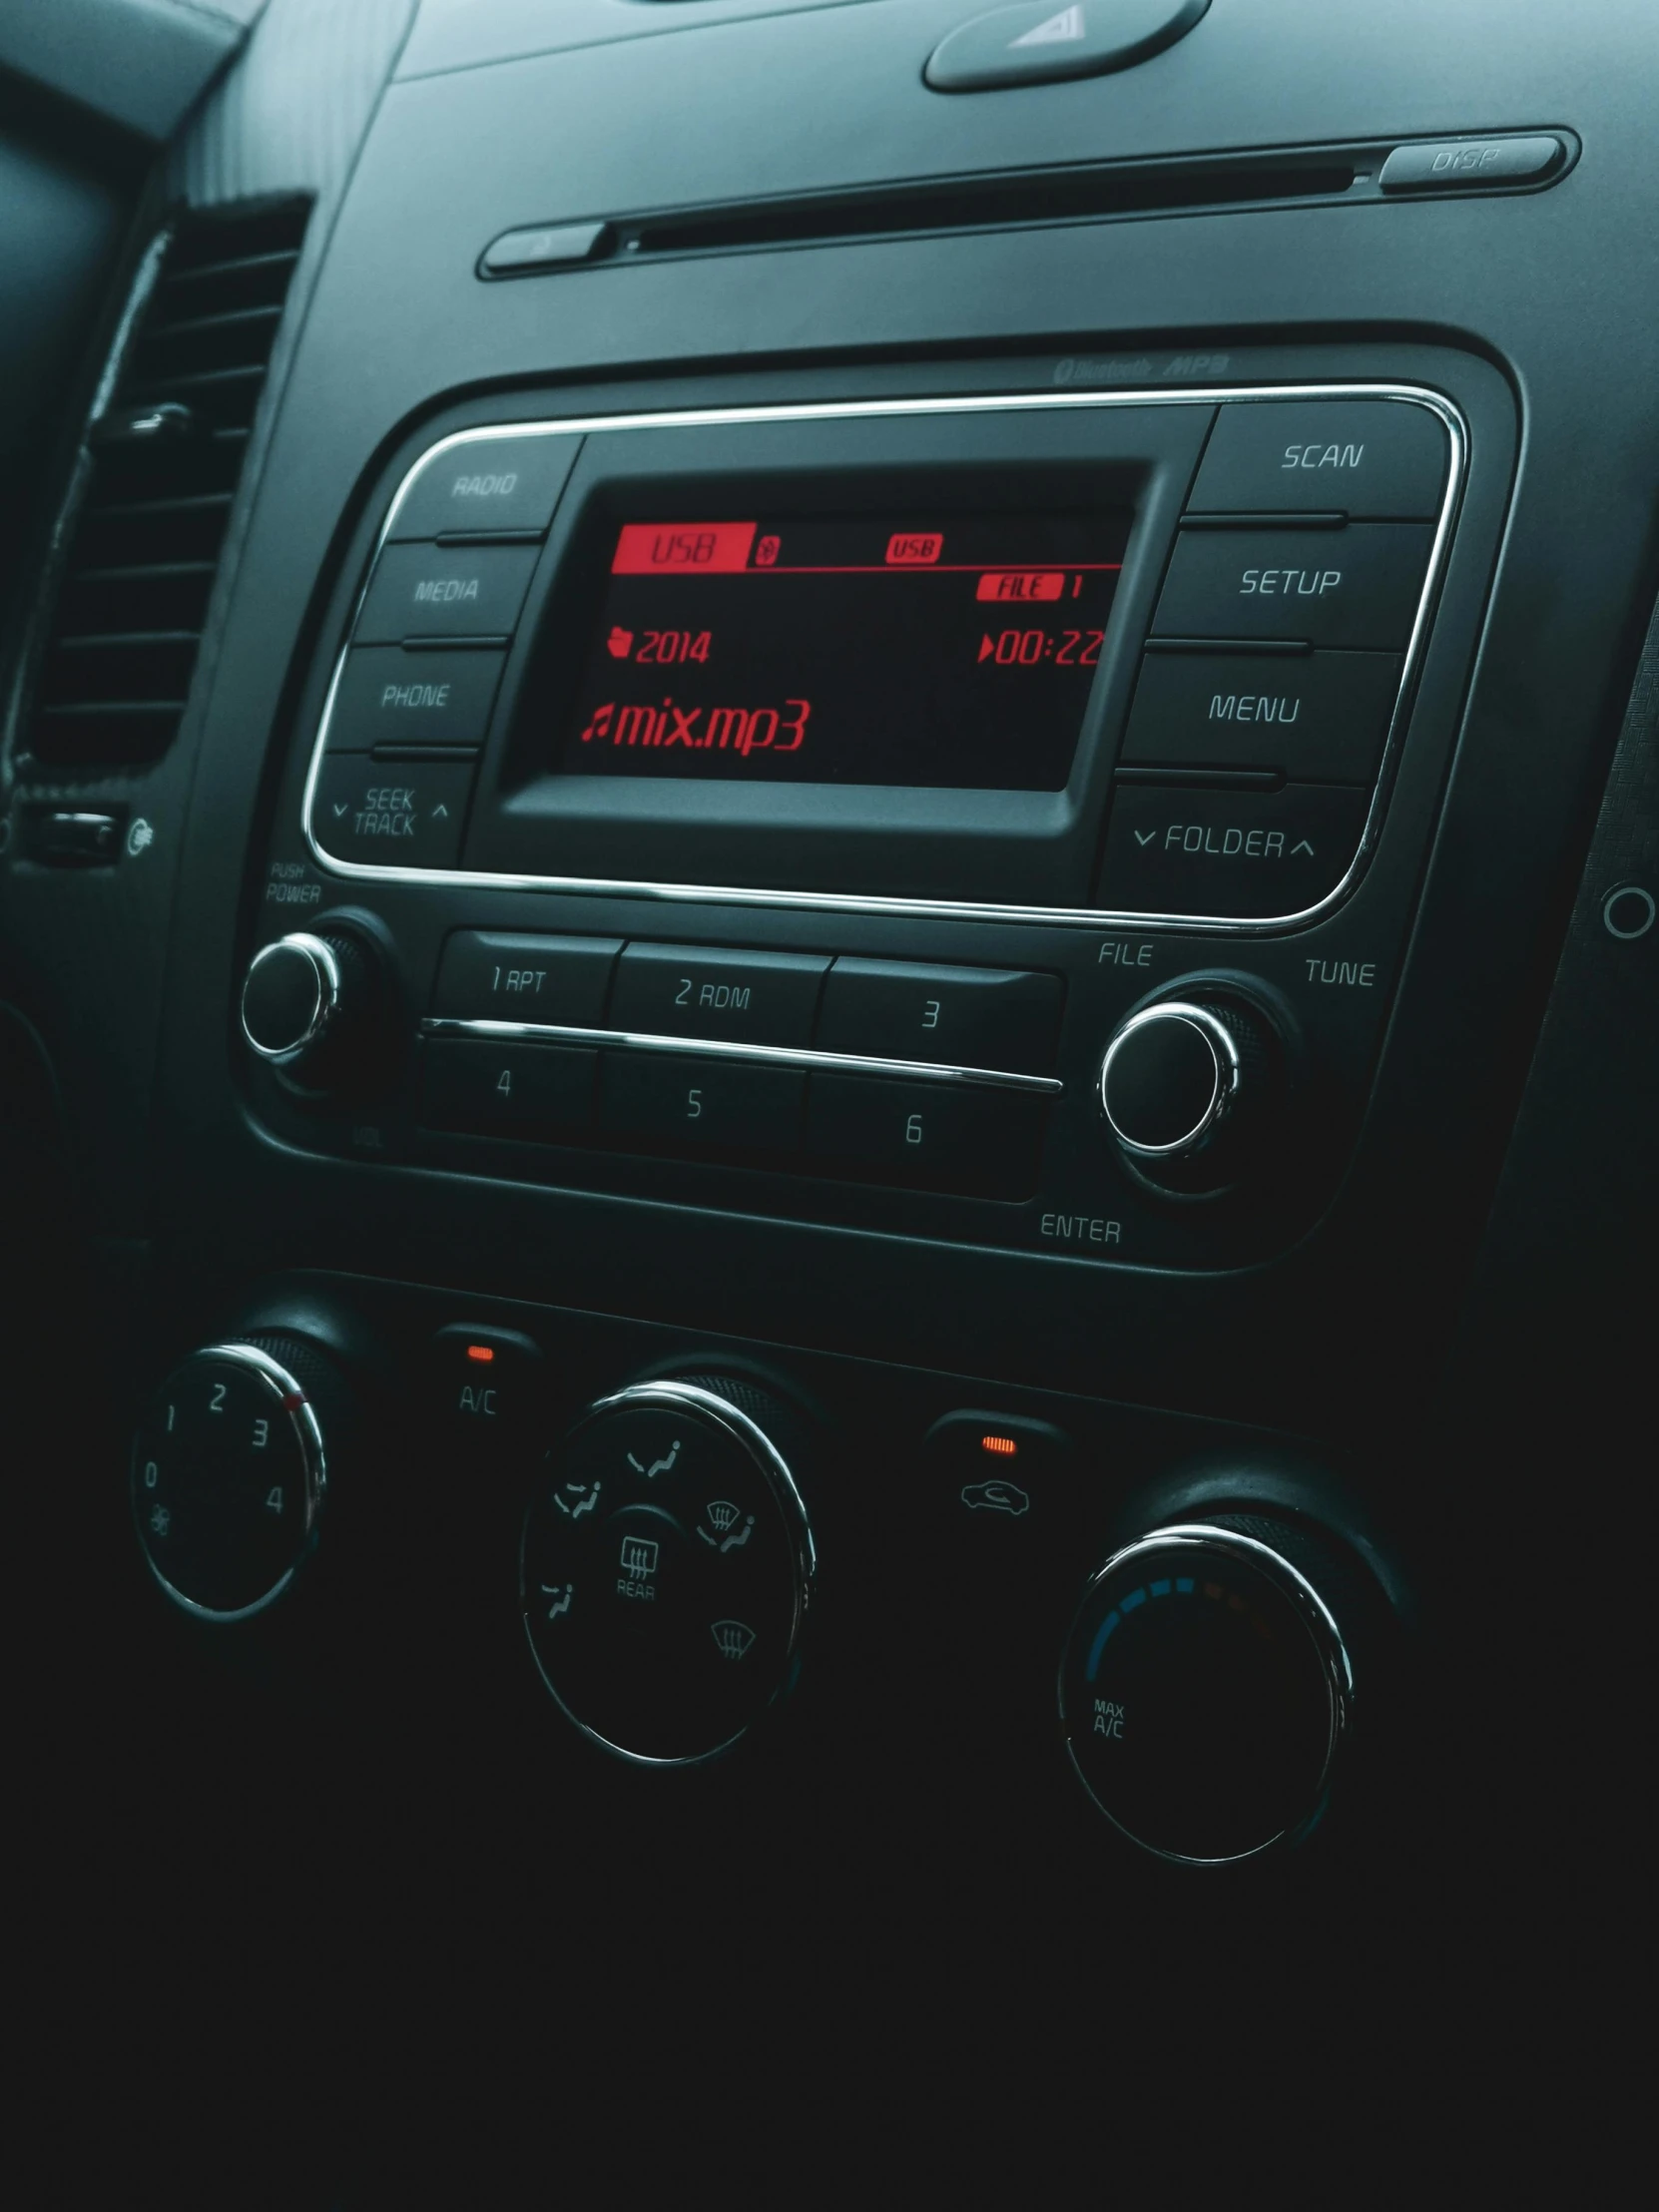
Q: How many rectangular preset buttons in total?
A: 6